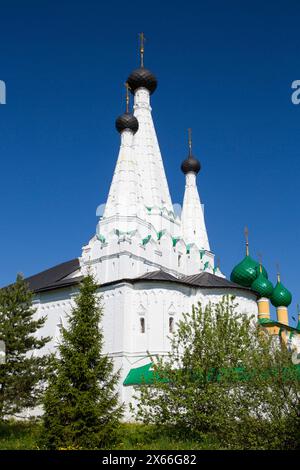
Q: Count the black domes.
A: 3